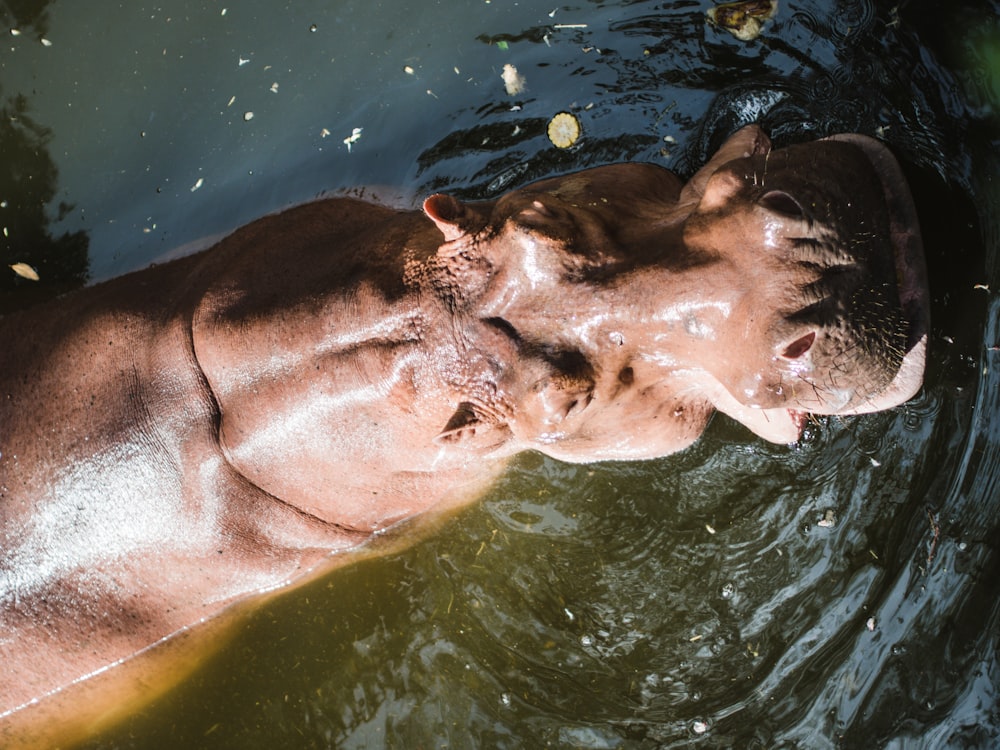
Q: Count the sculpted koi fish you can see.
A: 0